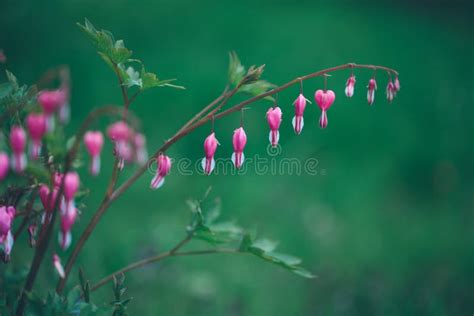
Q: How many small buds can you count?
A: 4